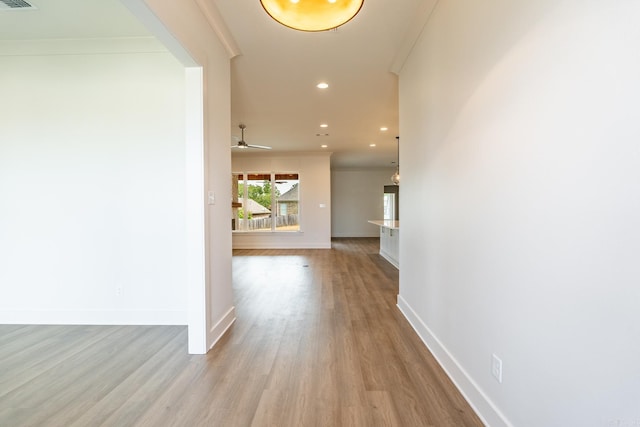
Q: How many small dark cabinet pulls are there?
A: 2